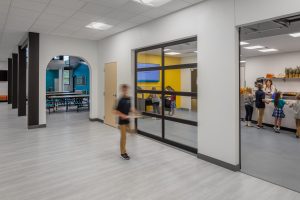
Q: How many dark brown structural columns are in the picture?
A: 4